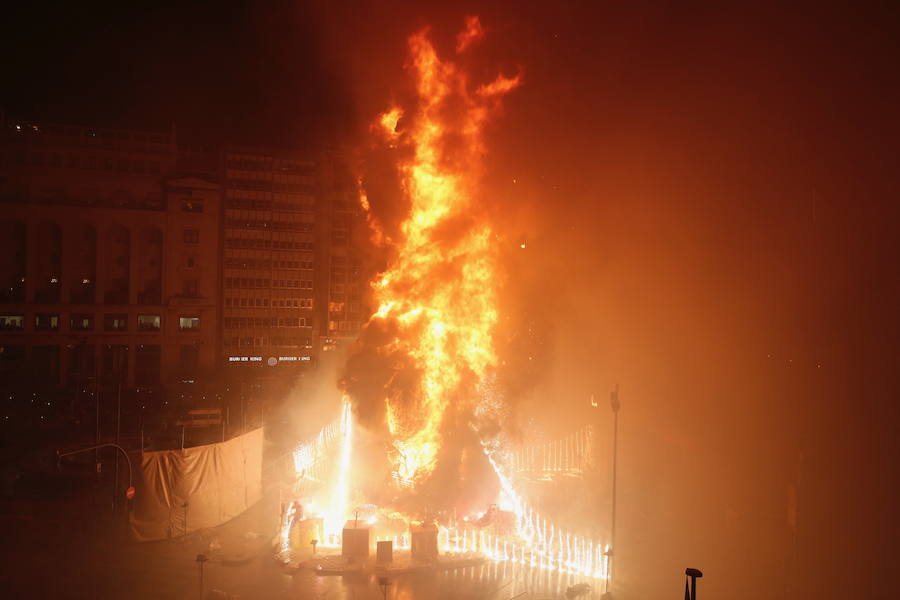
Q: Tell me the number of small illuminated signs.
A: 2